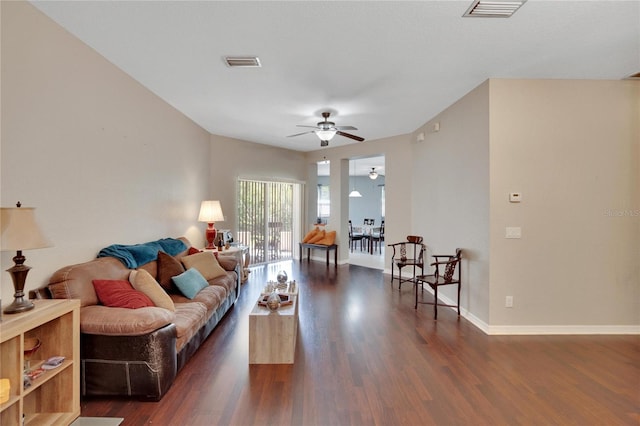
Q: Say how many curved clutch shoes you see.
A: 0